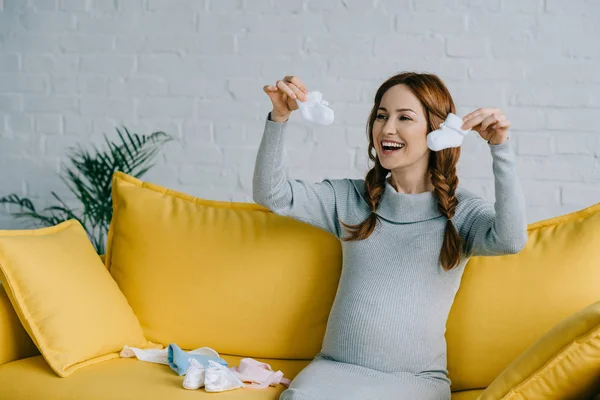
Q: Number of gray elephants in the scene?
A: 0